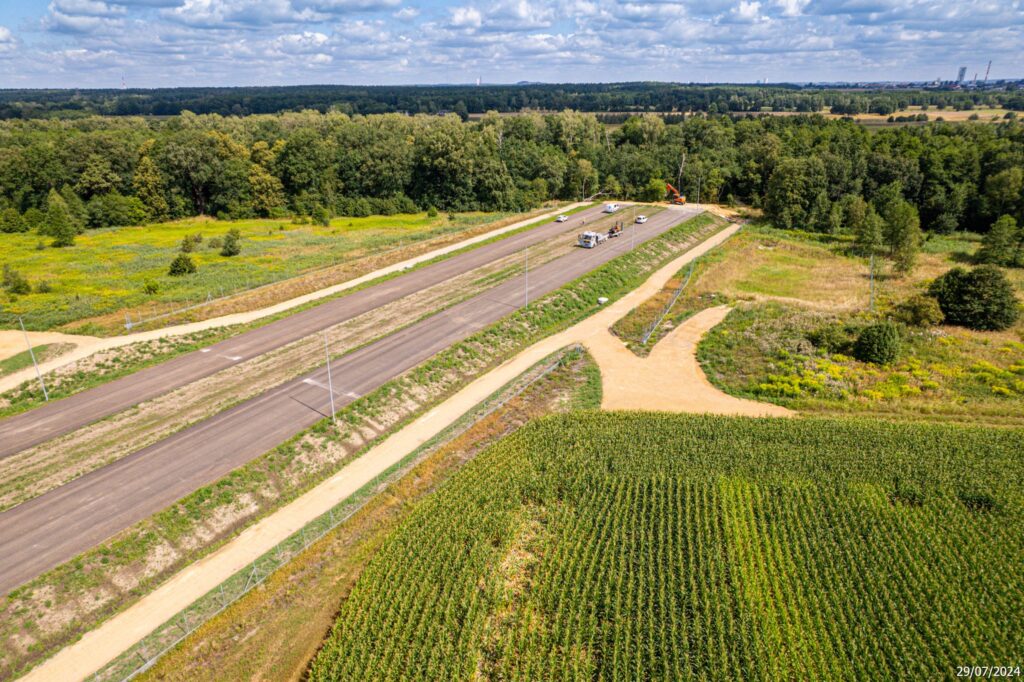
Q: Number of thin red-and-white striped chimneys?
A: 2